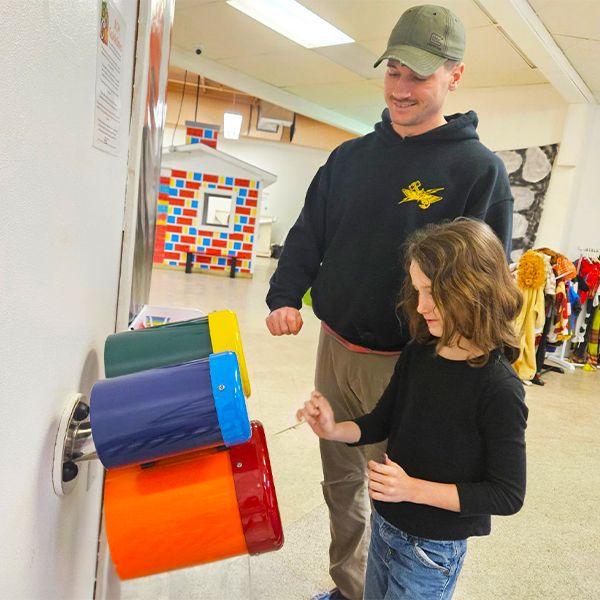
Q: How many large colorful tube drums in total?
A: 3